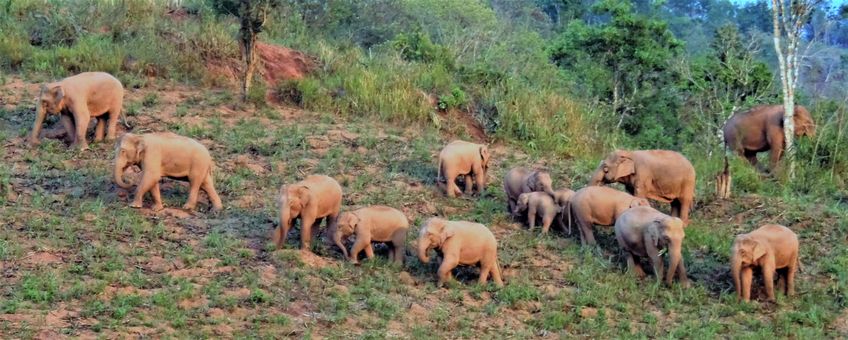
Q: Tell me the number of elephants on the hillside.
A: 14